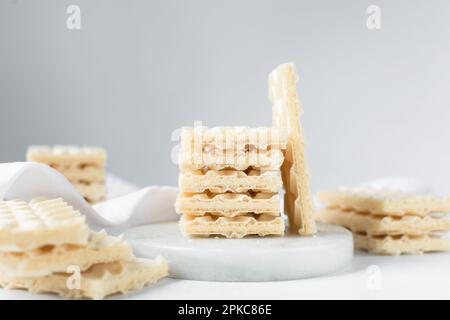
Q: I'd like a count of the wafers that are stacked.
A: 5